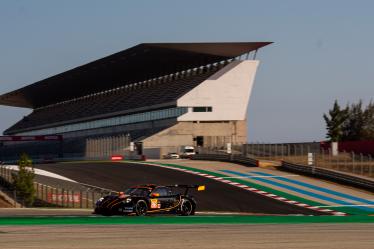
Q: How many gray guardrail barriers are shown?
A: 2